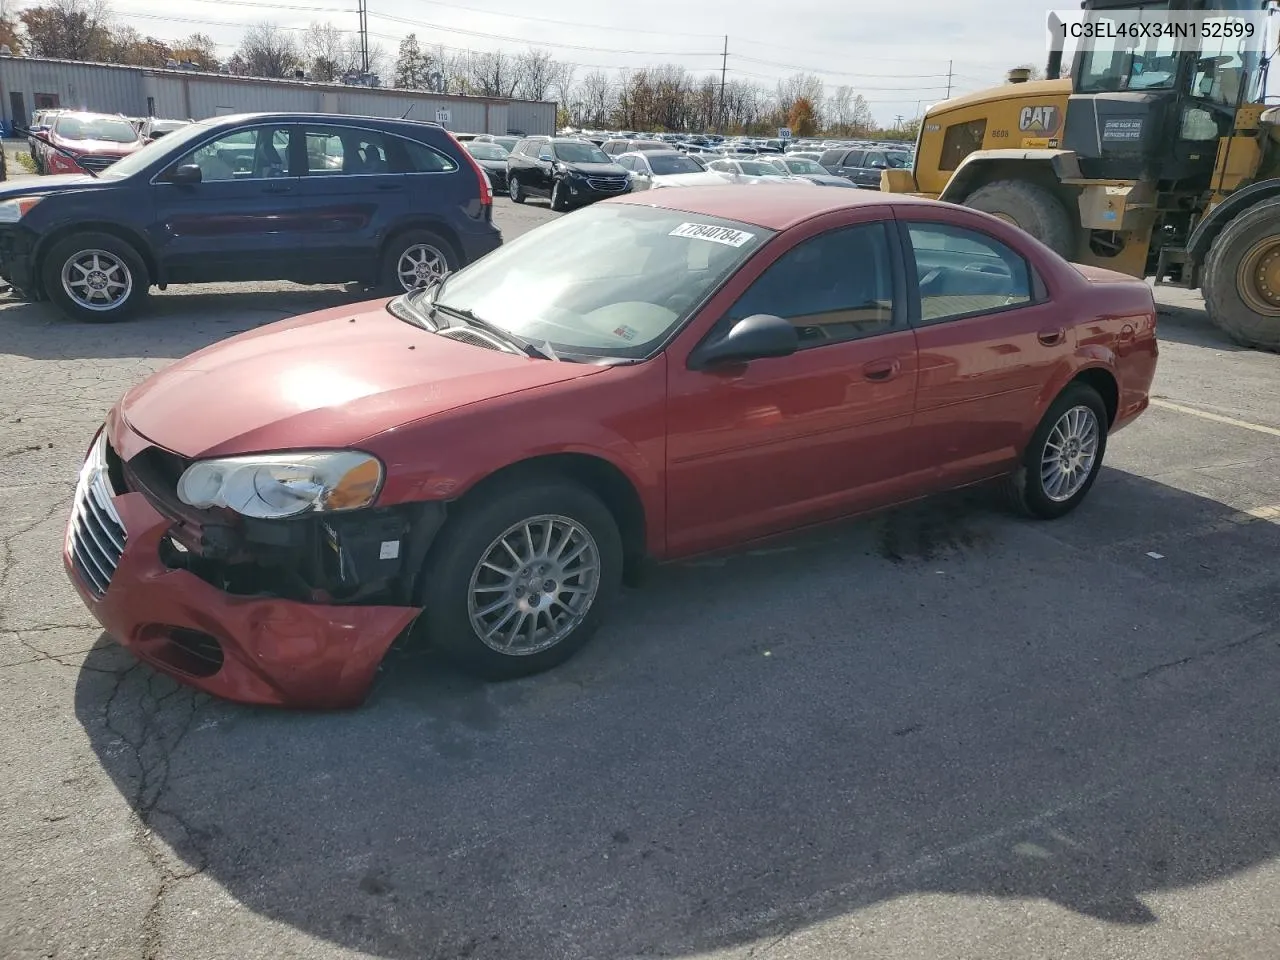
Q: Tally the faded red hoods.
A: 1